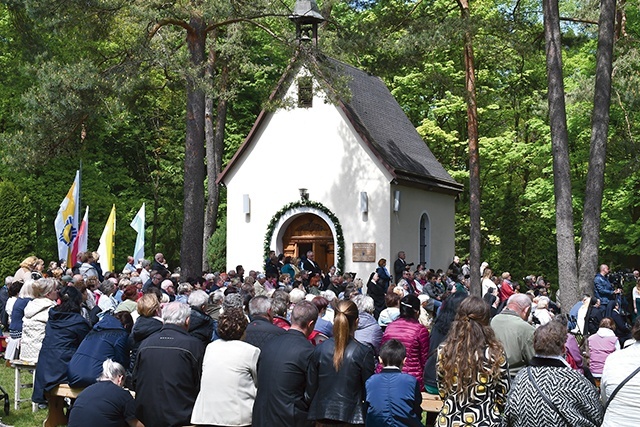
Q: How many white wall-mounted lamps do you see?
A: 3